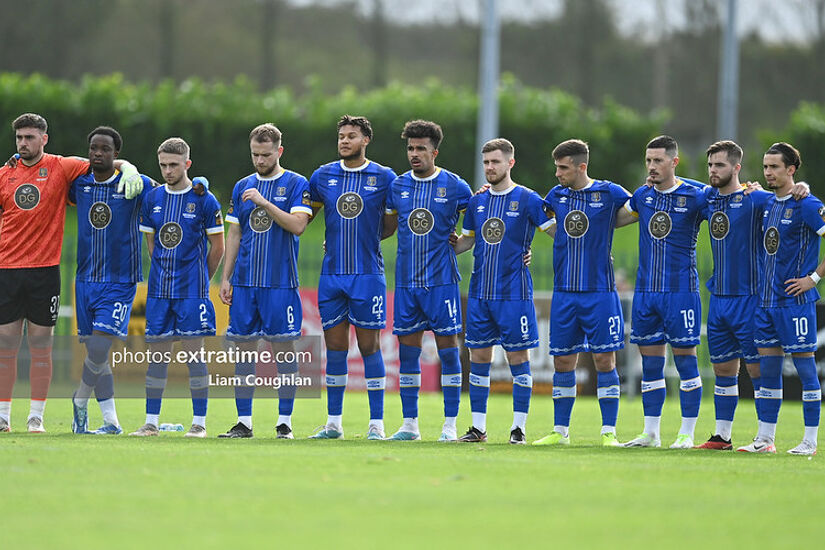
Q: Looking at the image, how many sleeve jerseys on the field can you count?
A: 11